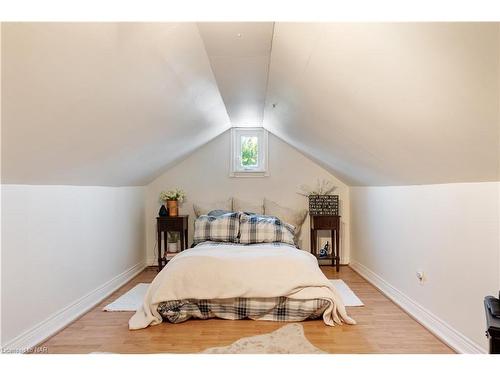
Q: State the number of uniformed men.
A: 0